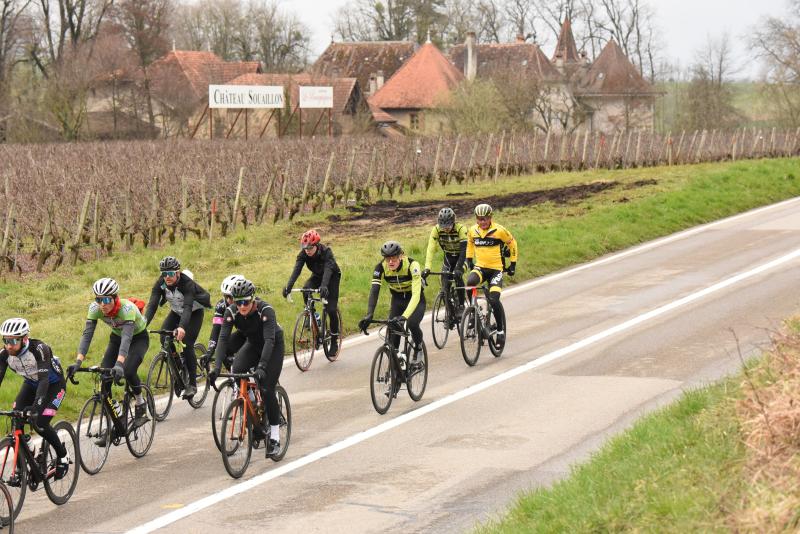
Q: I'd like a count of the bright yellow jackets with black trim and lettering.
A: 1